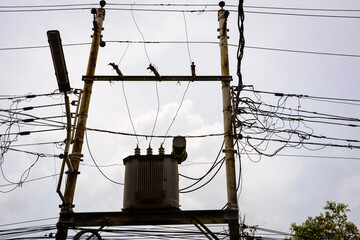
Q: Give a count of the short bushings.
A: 3